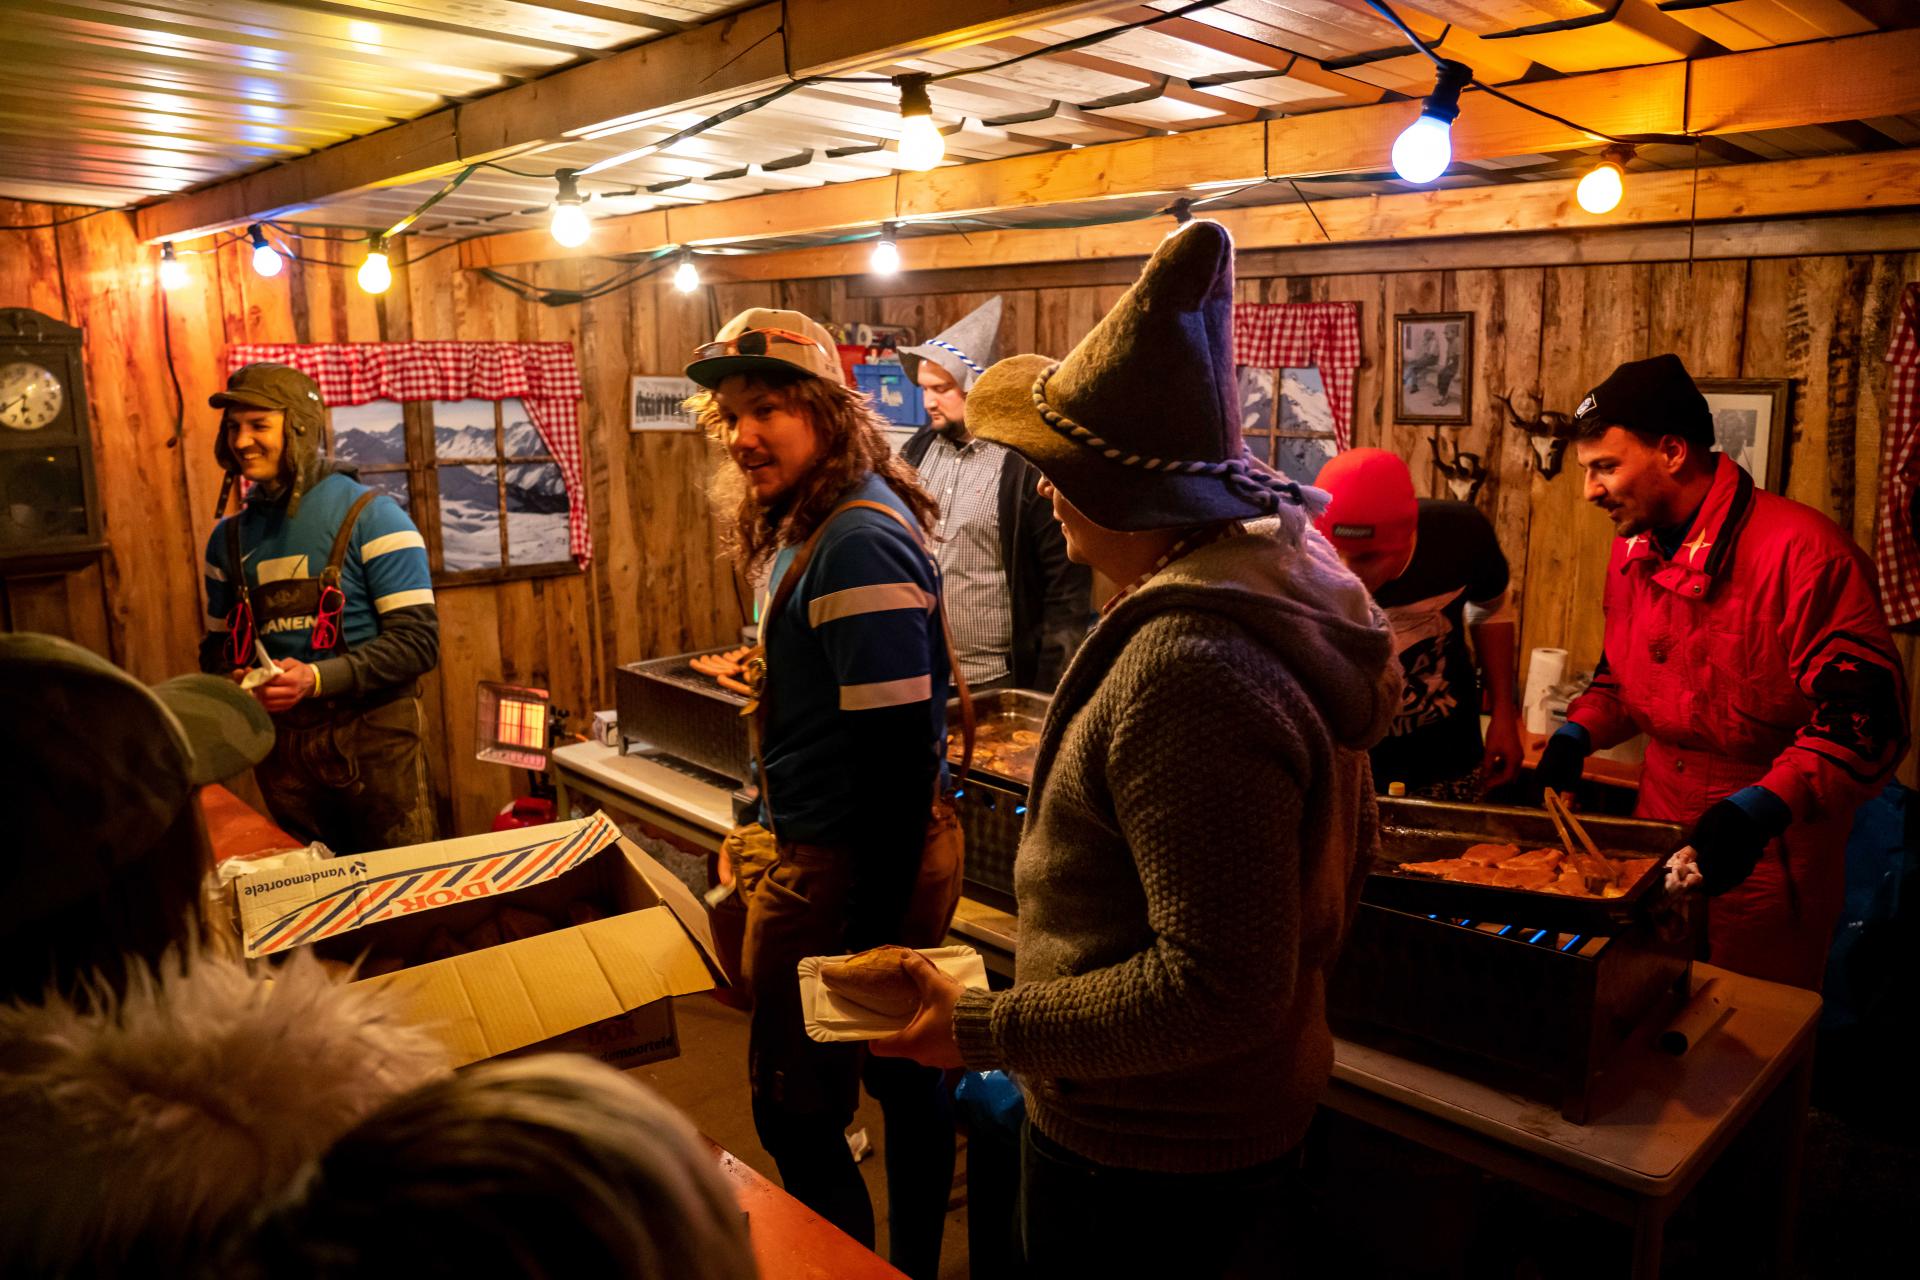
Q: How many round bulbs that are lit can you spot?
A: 9